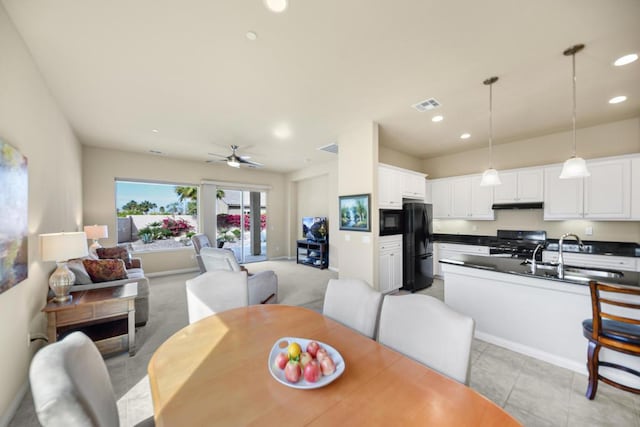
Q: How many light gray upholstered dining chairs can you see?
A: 4